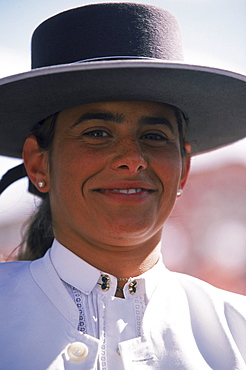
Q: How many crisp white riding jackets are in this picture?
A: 1